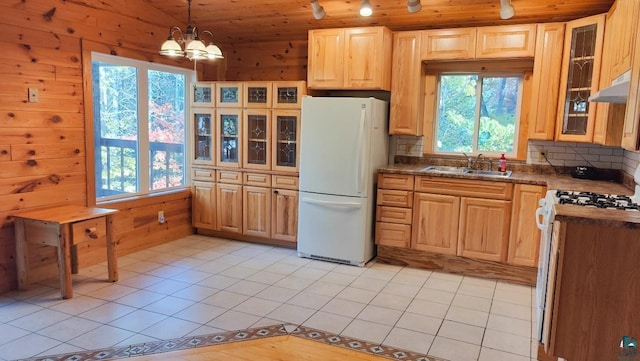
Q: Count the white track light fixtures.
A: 4